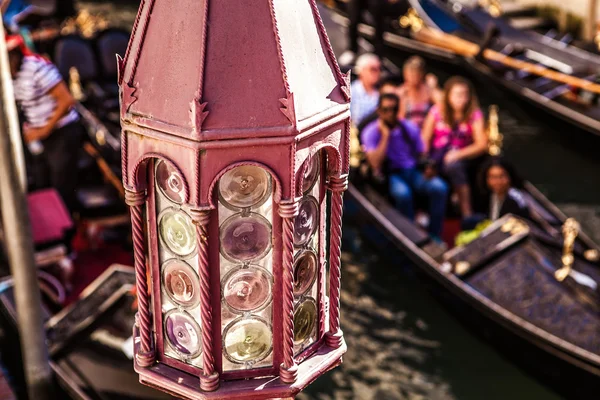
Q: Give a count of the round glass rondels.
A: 12